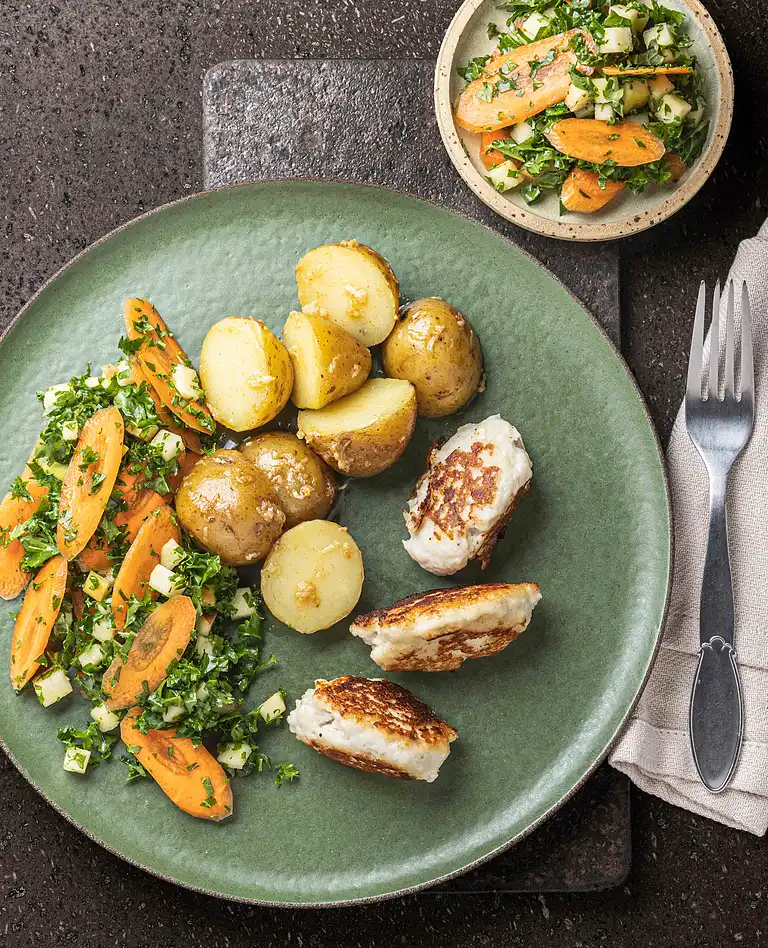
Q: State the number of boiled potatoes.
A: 8